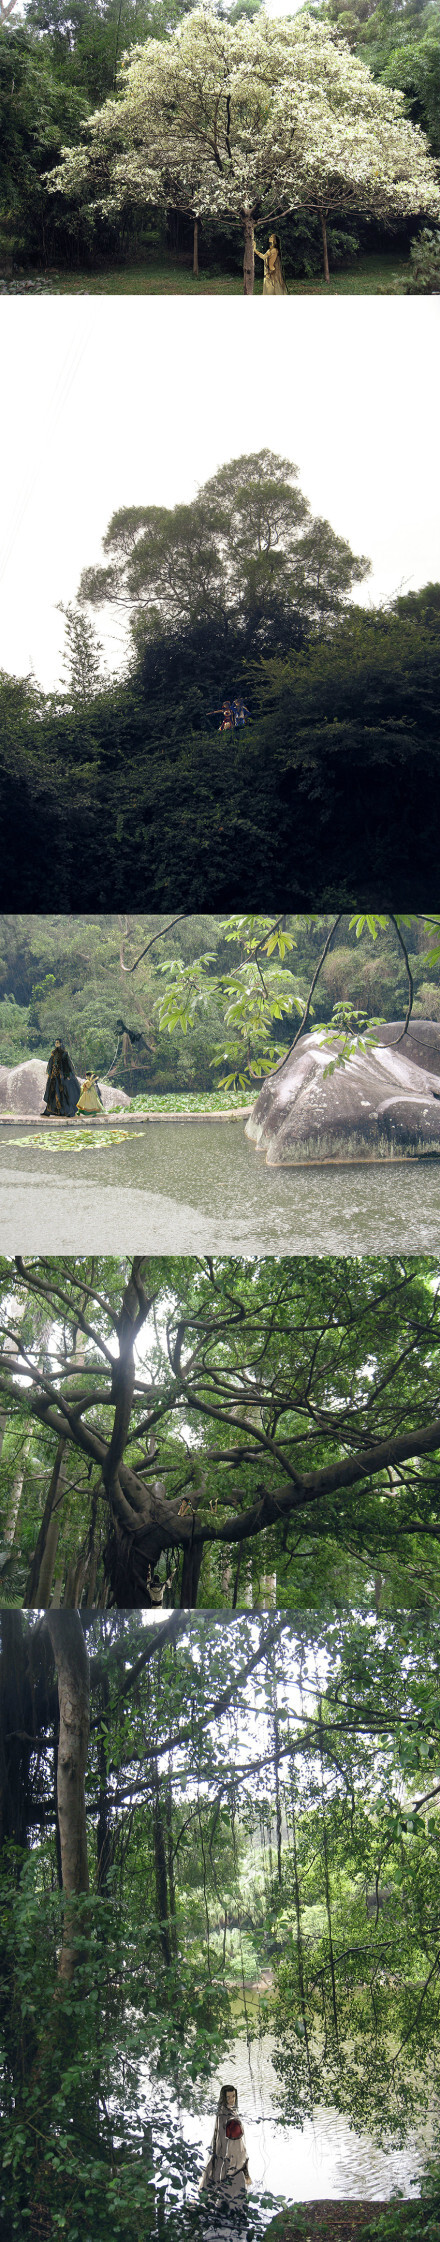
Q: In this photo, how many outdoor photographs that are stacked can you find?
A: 5